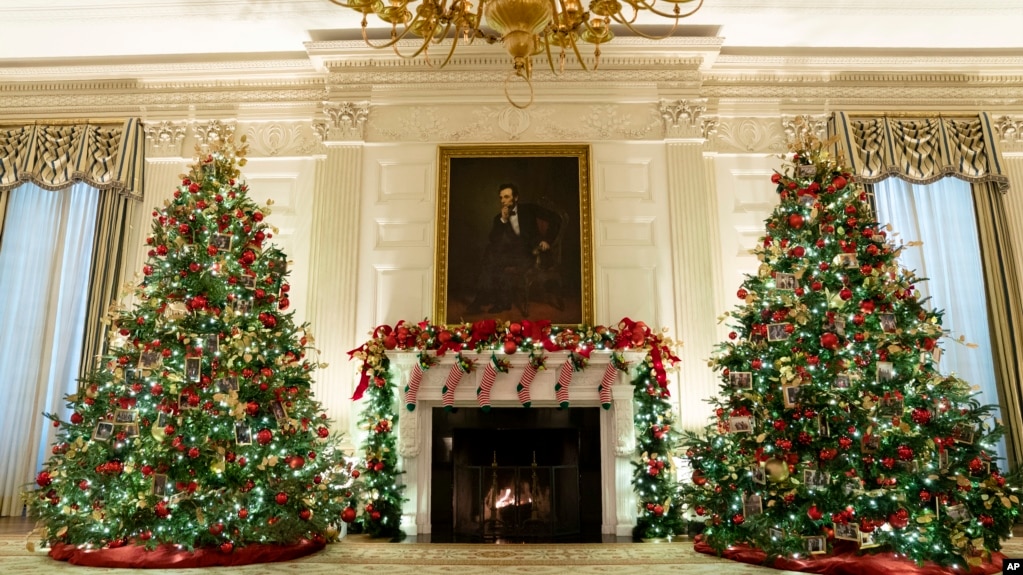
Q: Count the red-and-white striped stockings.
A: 6